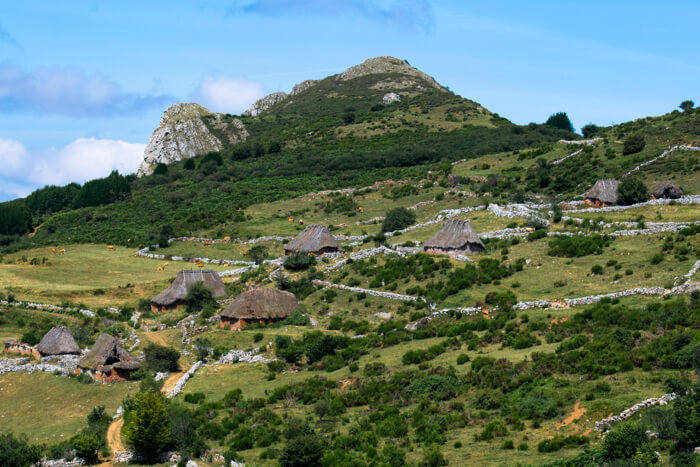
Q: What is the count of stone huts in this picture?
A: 8